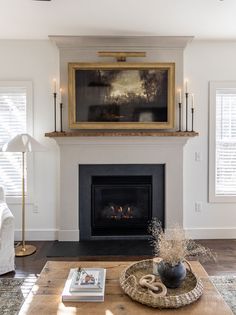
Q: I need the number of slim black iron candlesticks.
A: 5